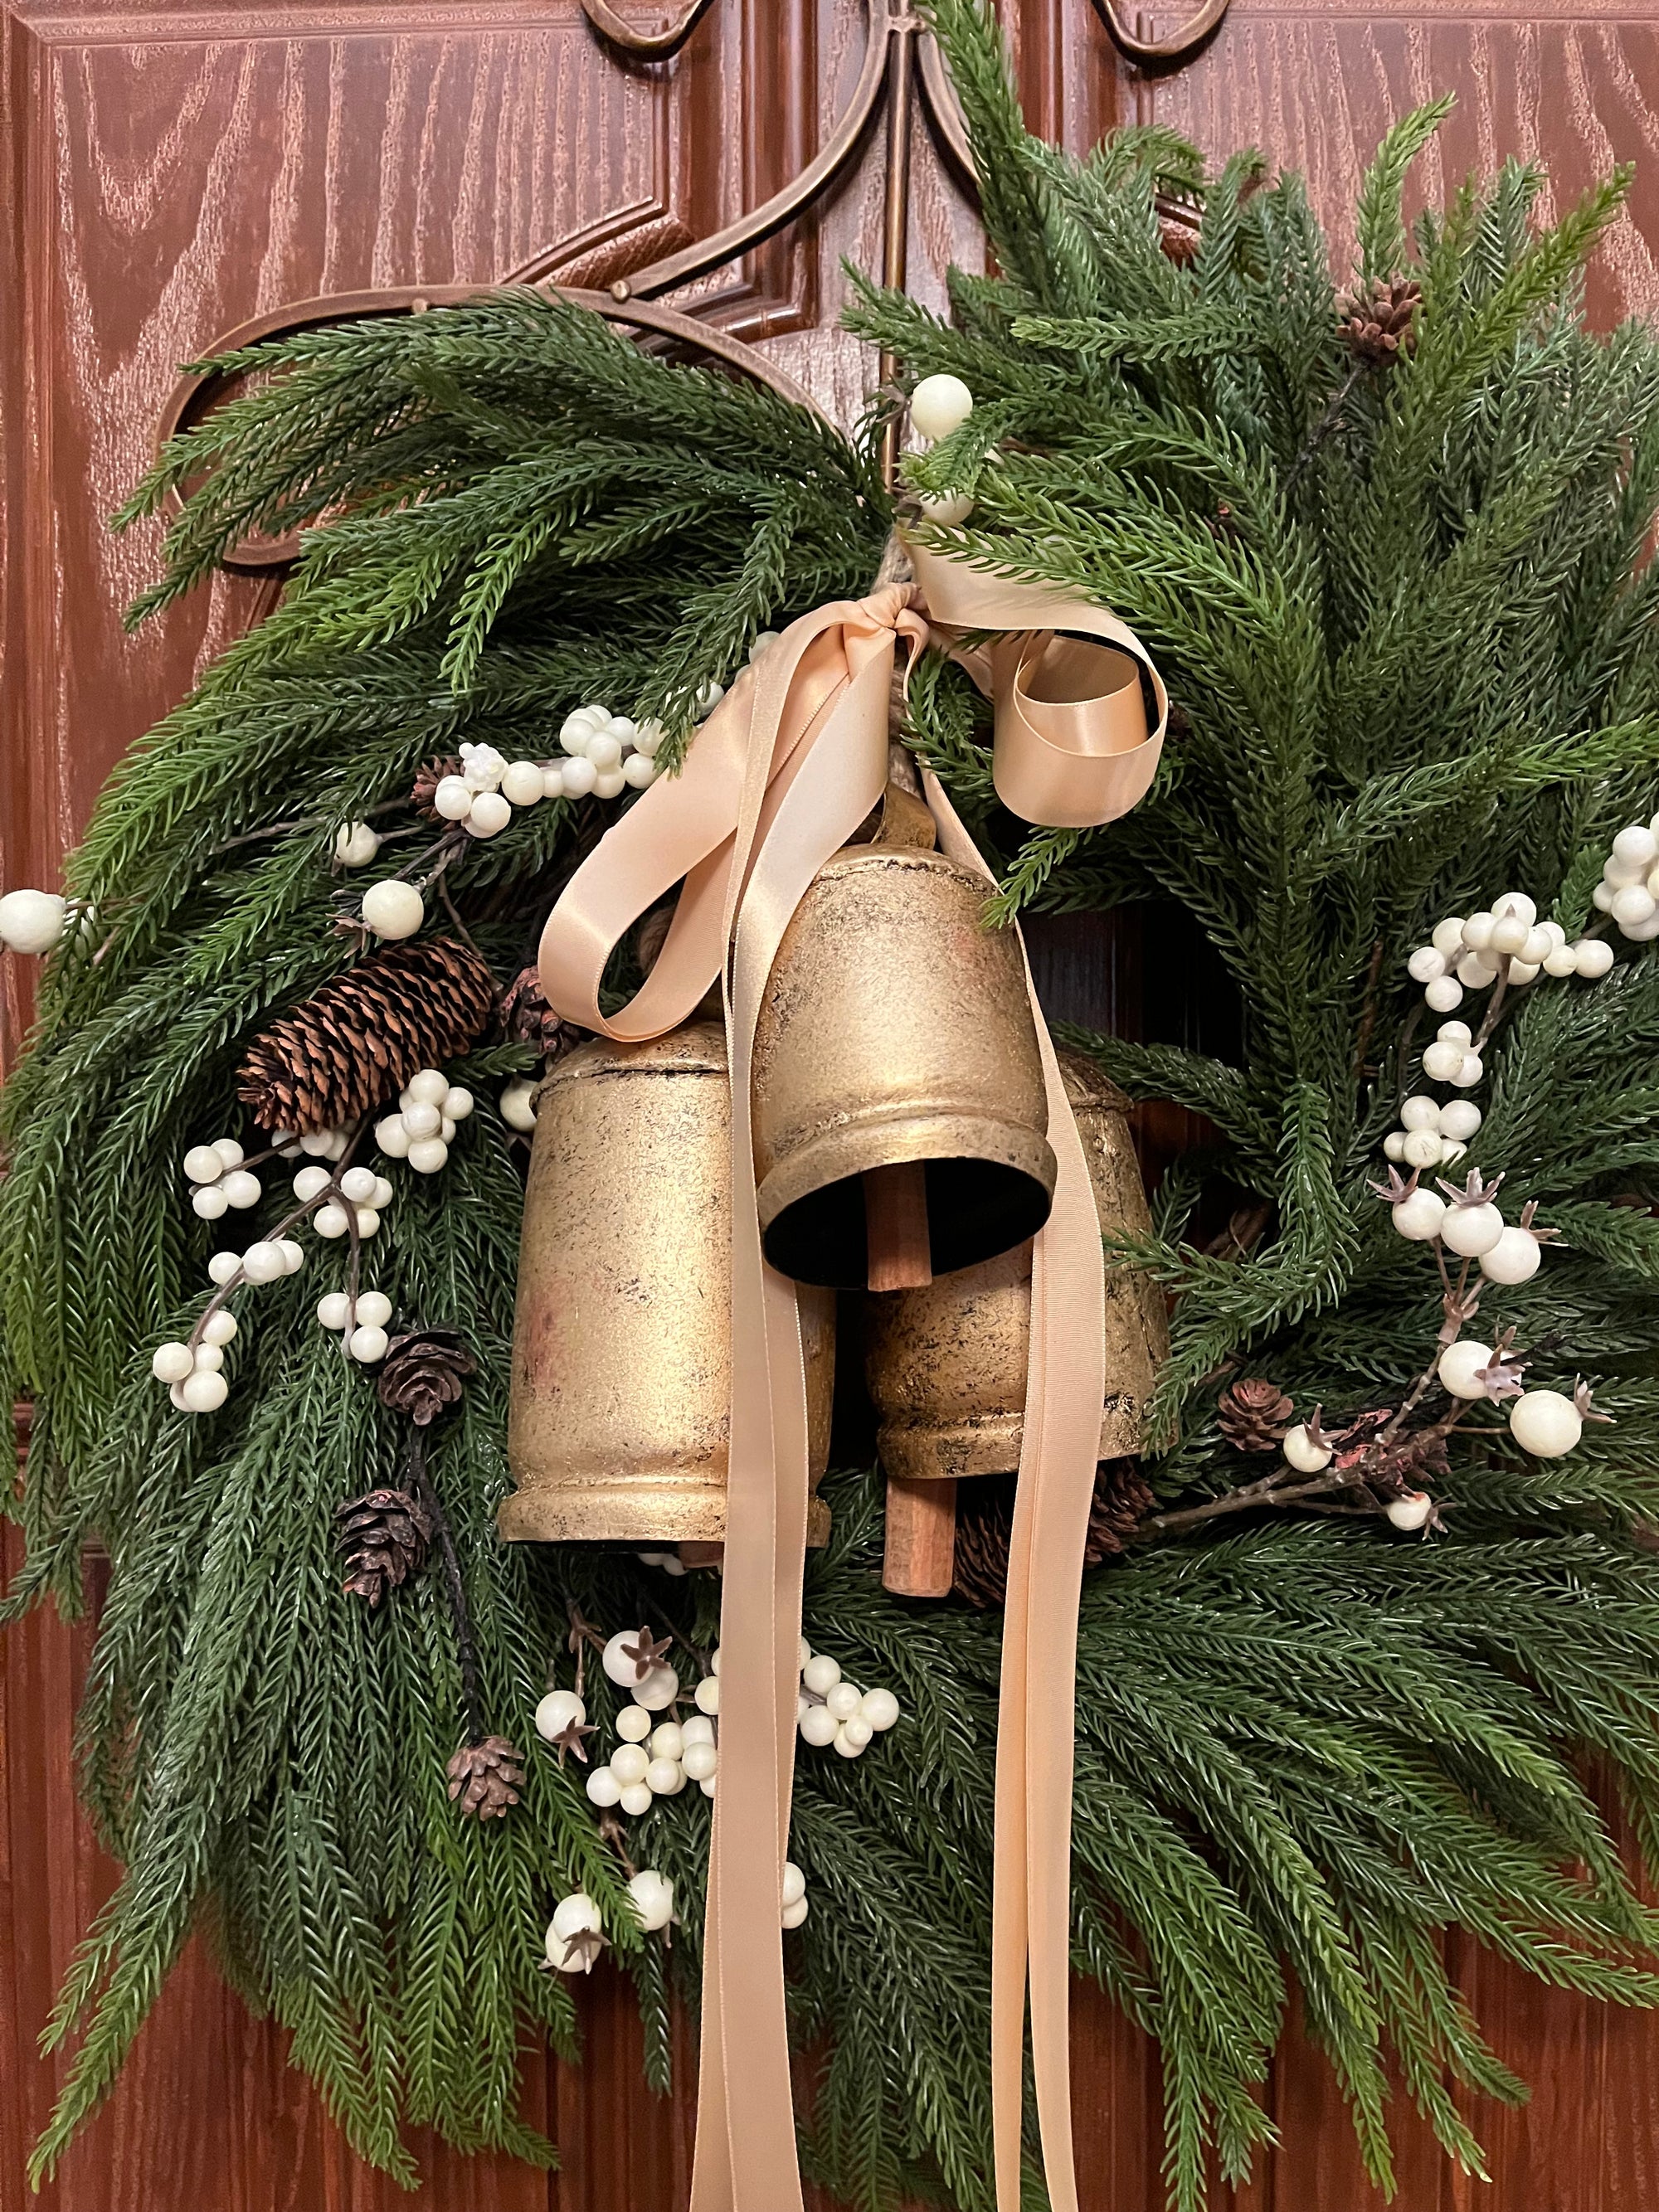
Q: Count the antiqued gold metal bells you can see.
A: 3